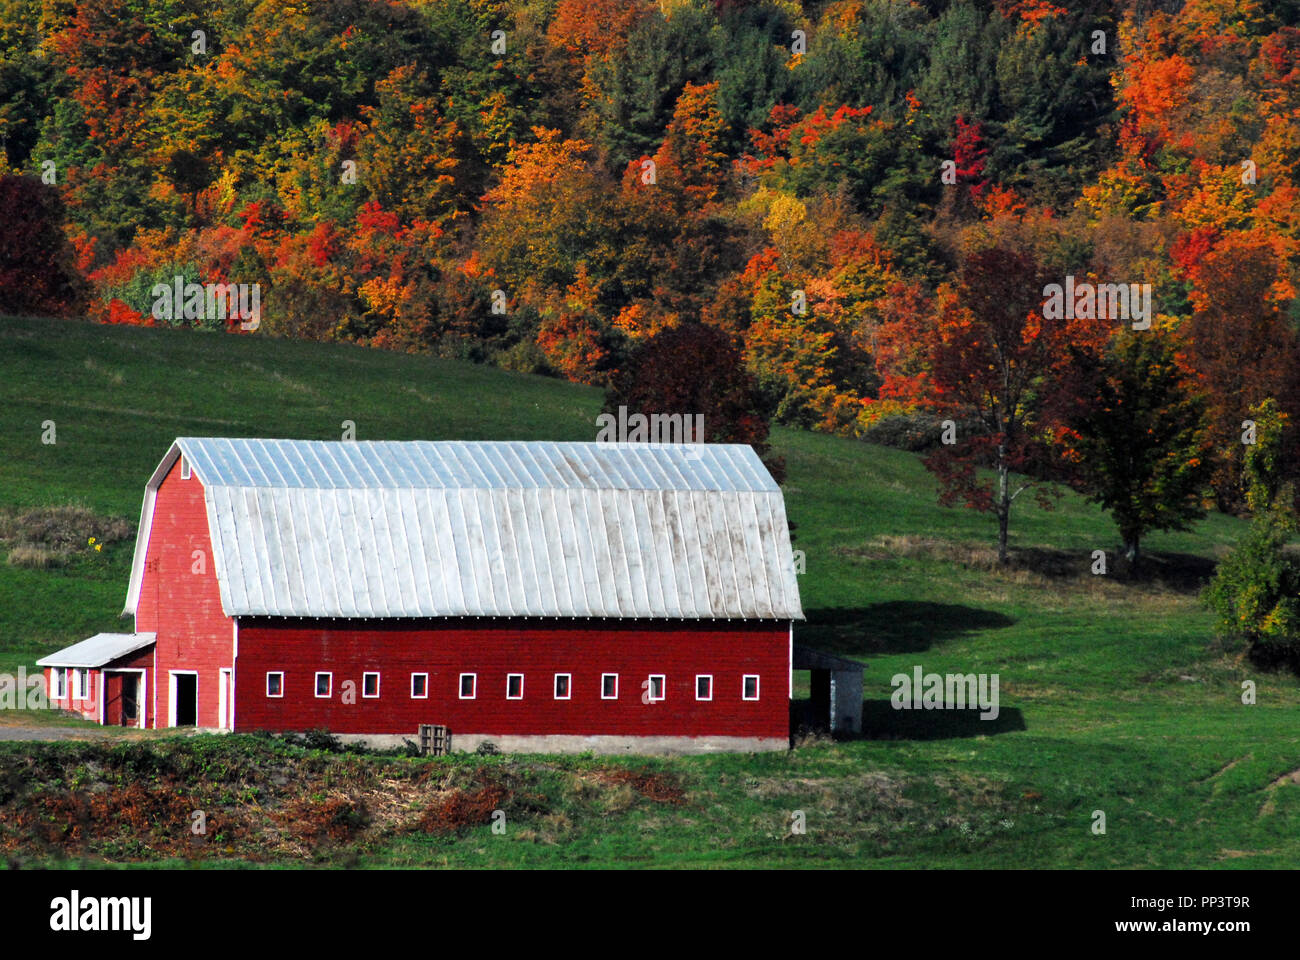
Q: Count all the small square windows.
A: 11